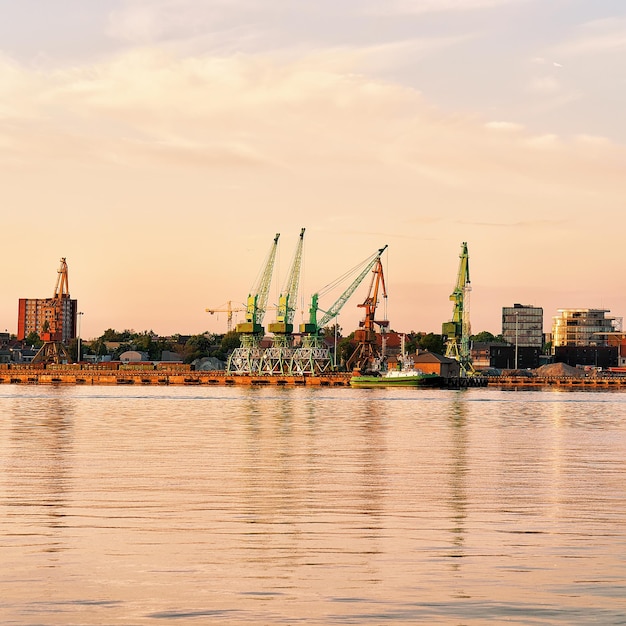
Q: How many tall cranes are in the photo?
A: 6